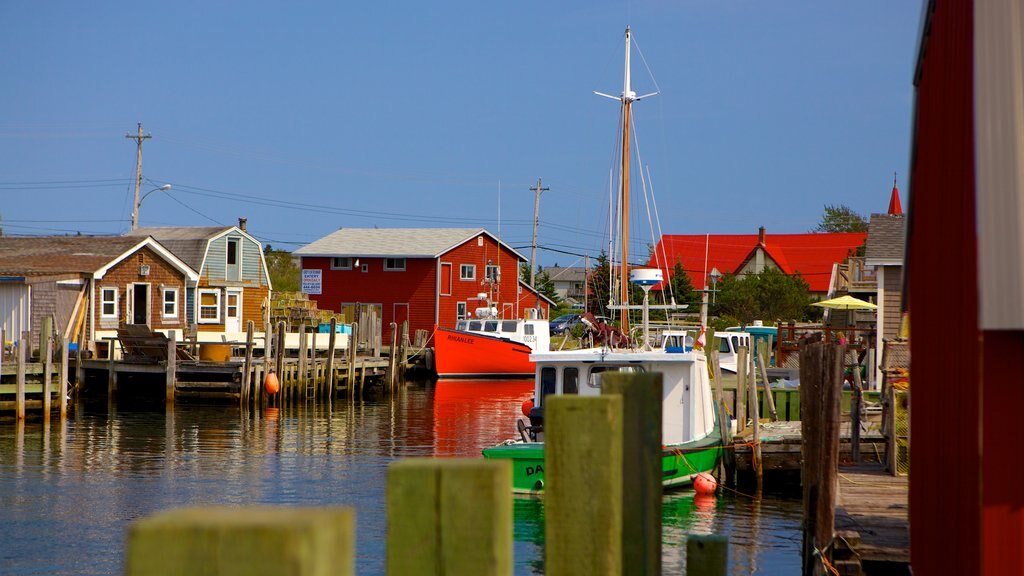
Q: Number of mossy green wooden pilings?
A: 5